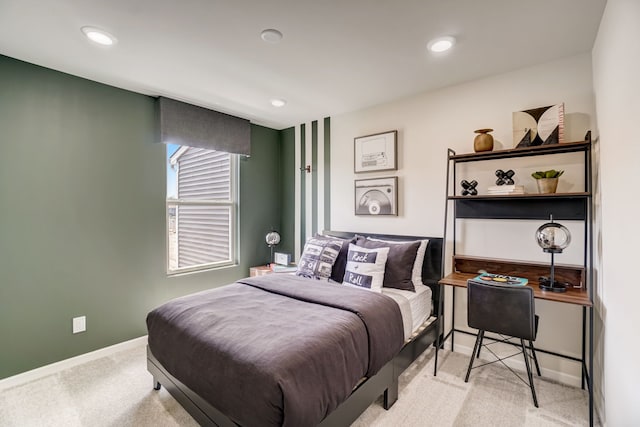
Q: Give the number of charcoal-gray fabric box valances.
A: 1